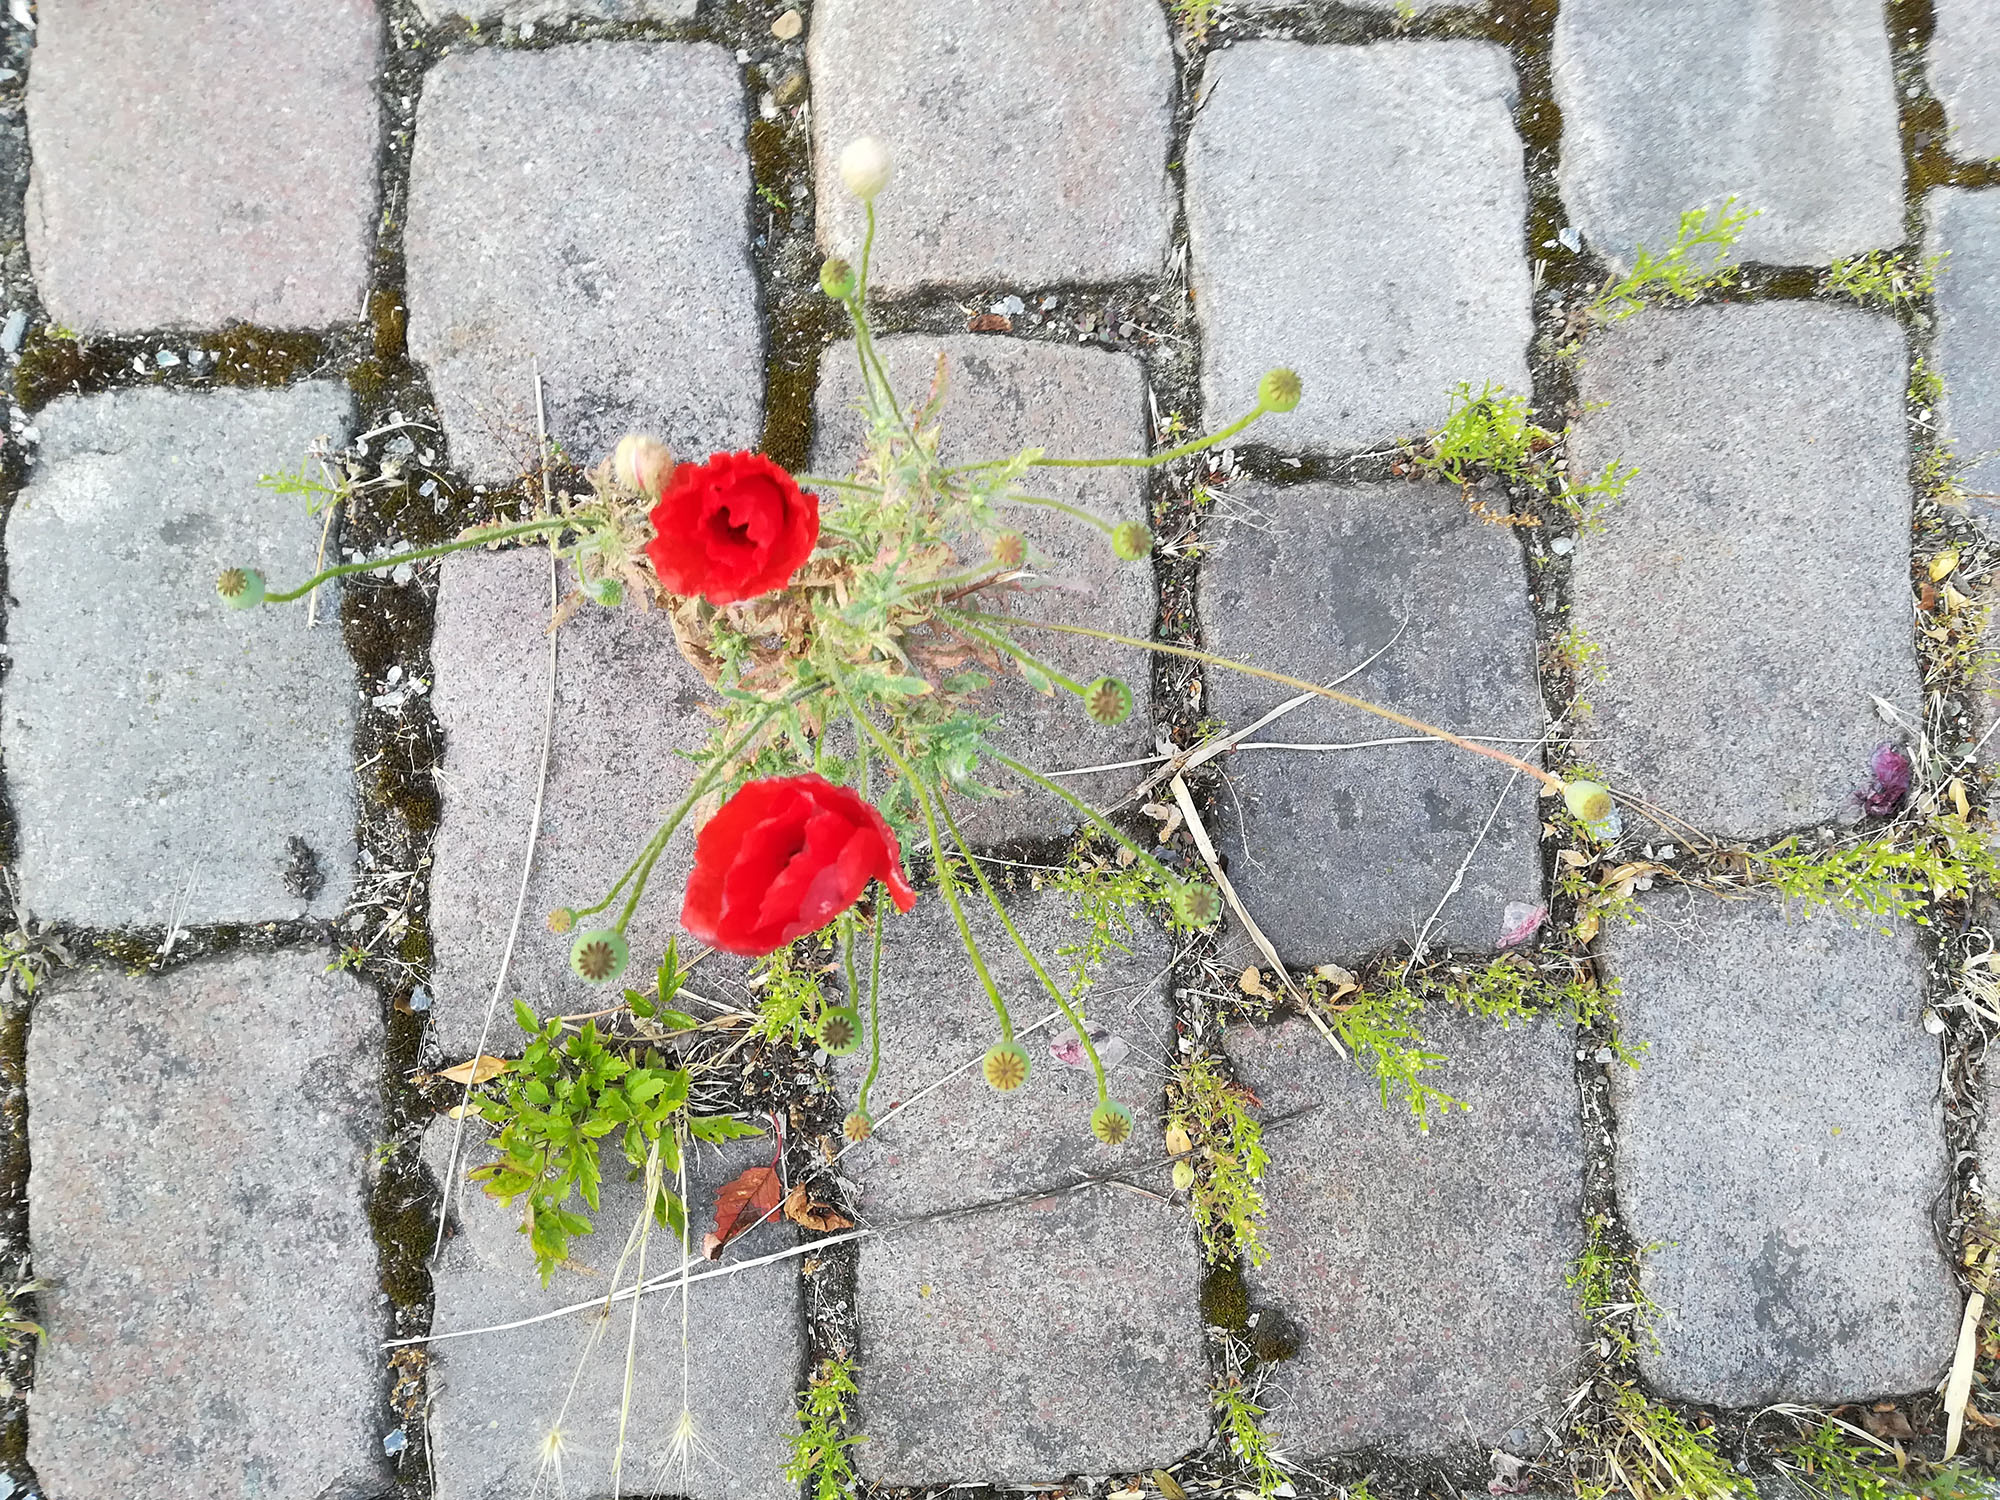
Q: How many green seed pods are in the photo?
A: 14